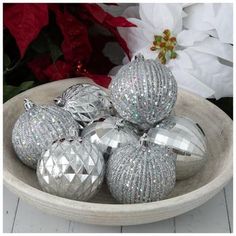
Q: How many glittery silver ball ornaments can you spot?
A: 3